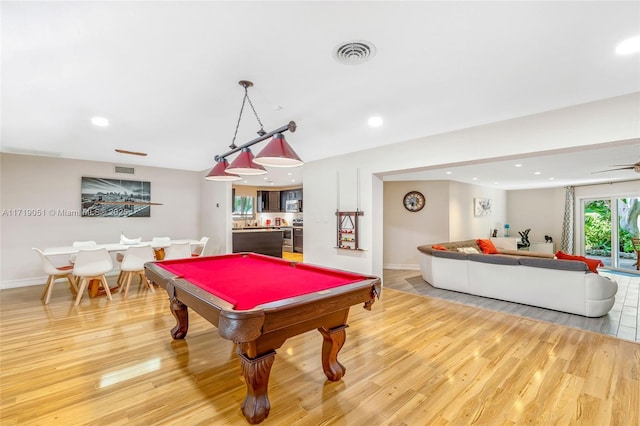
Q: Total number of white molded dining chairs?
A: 8